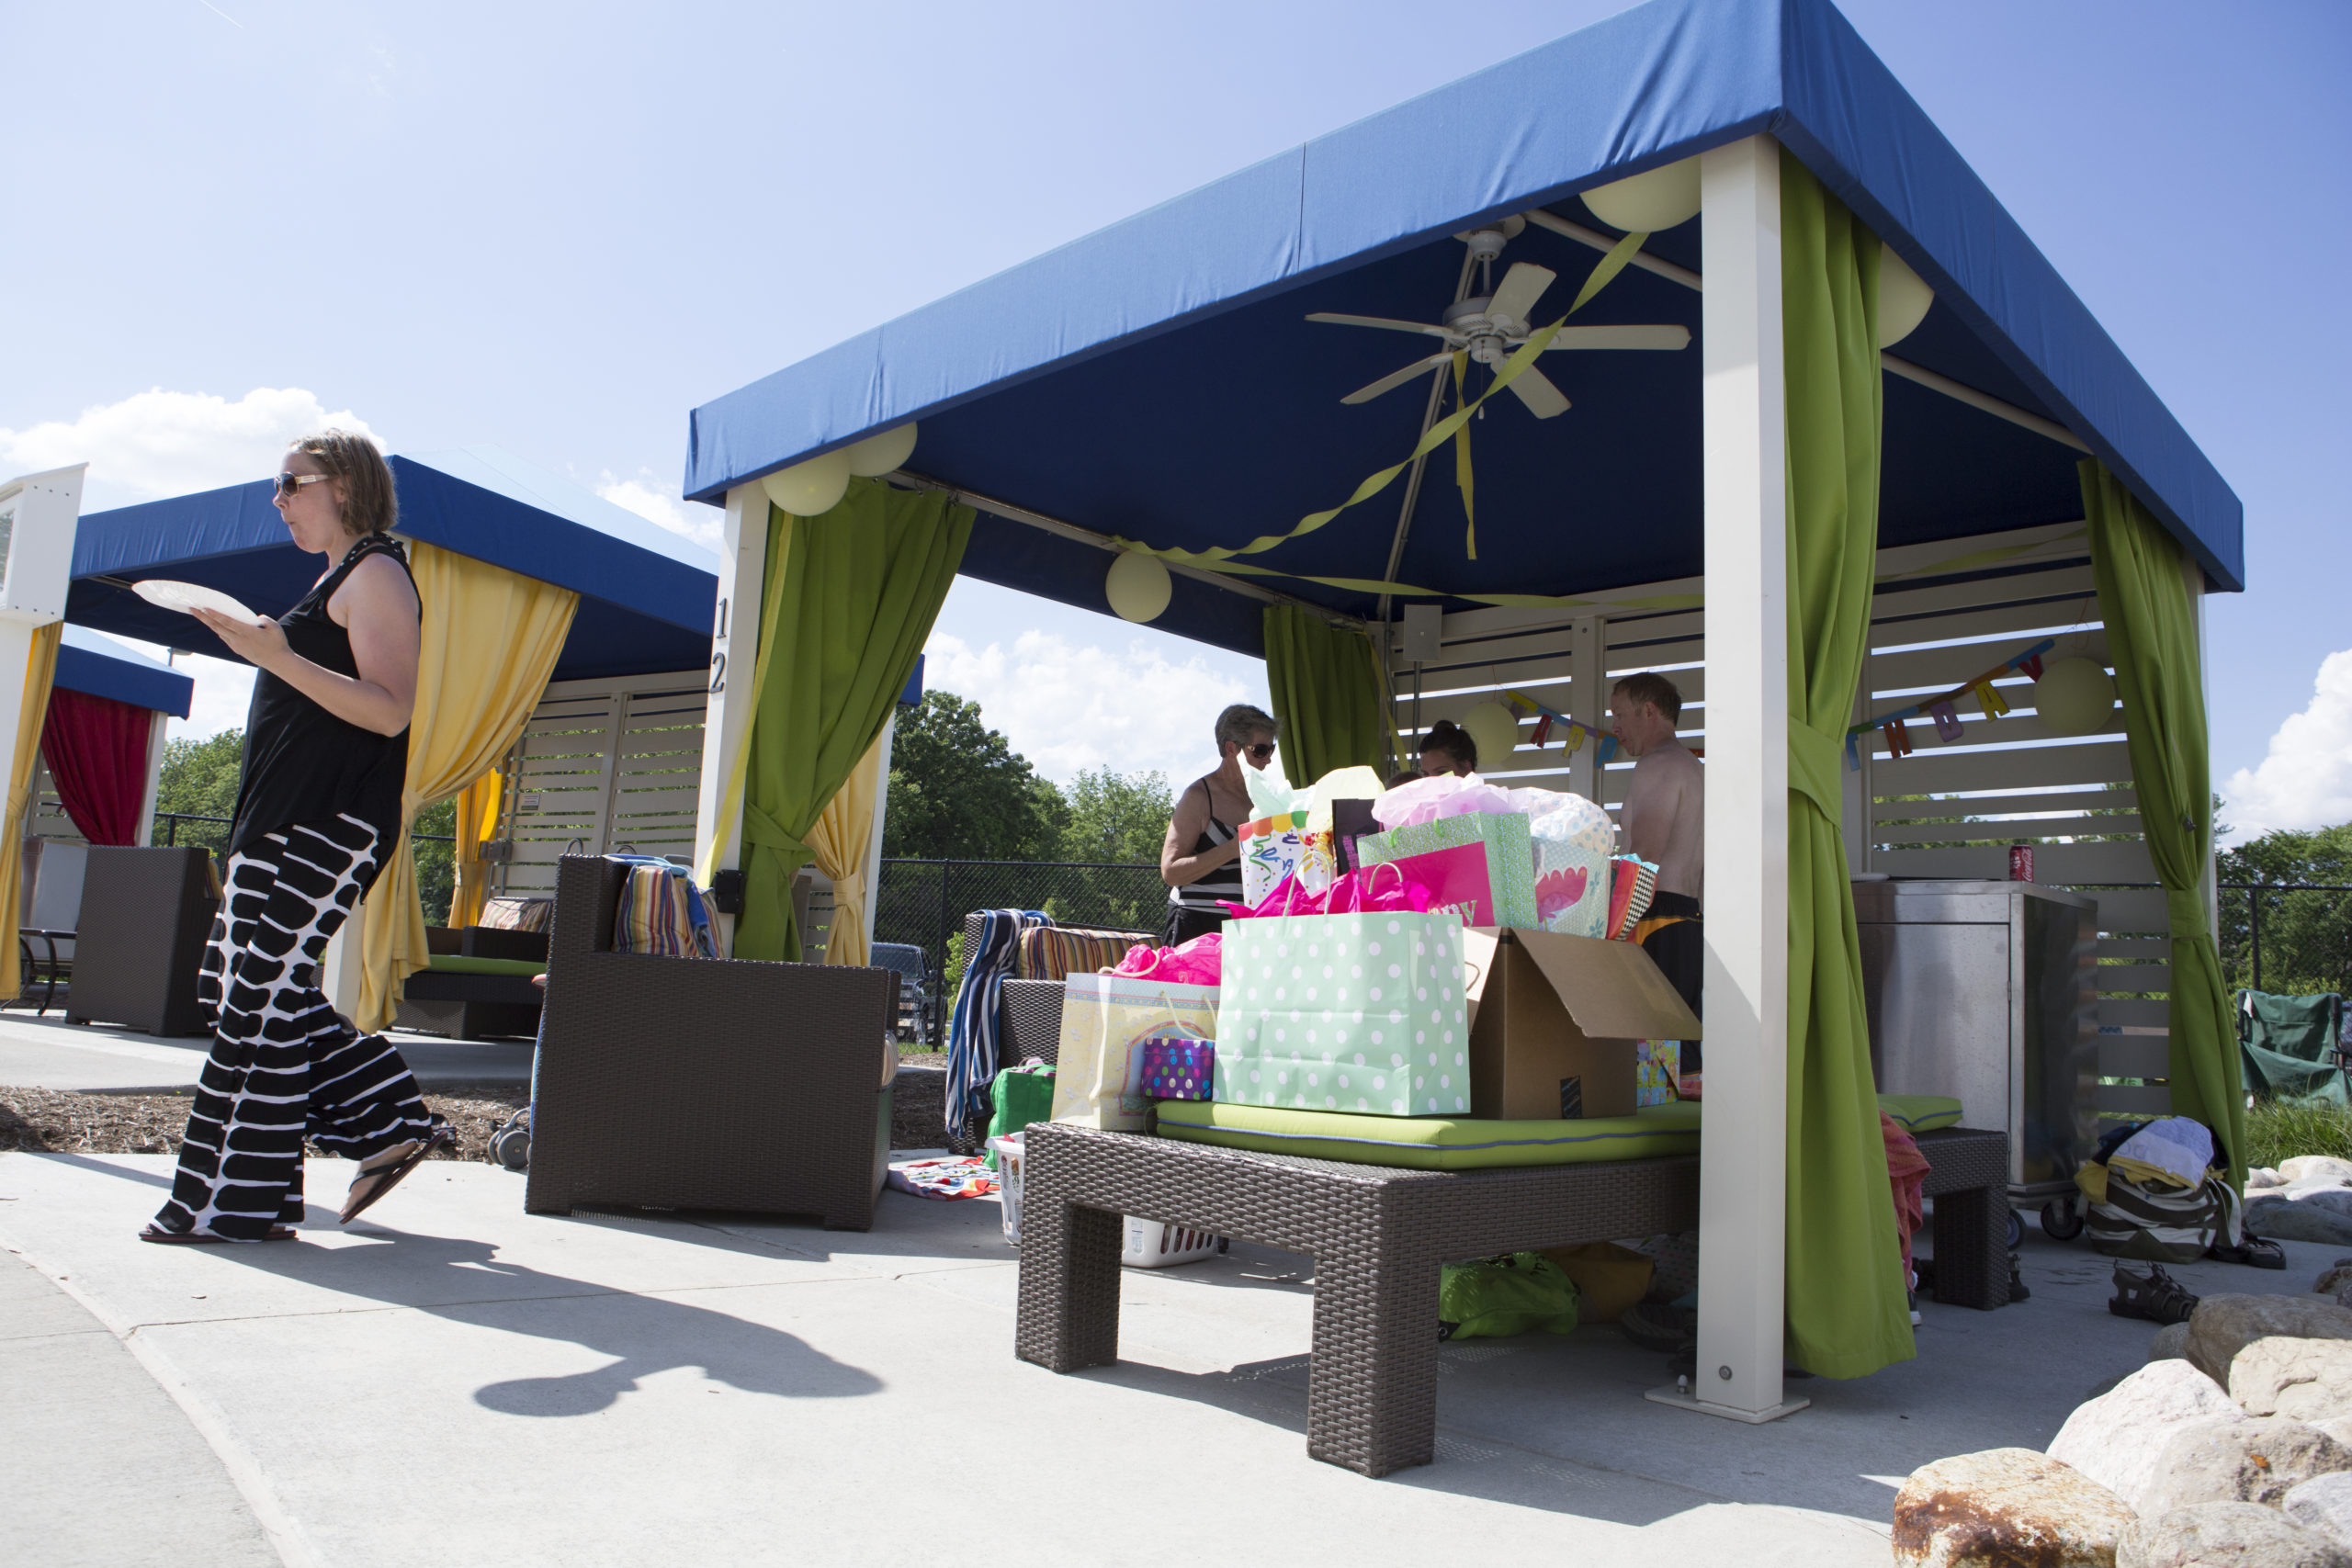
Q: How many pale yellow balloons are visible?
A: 7